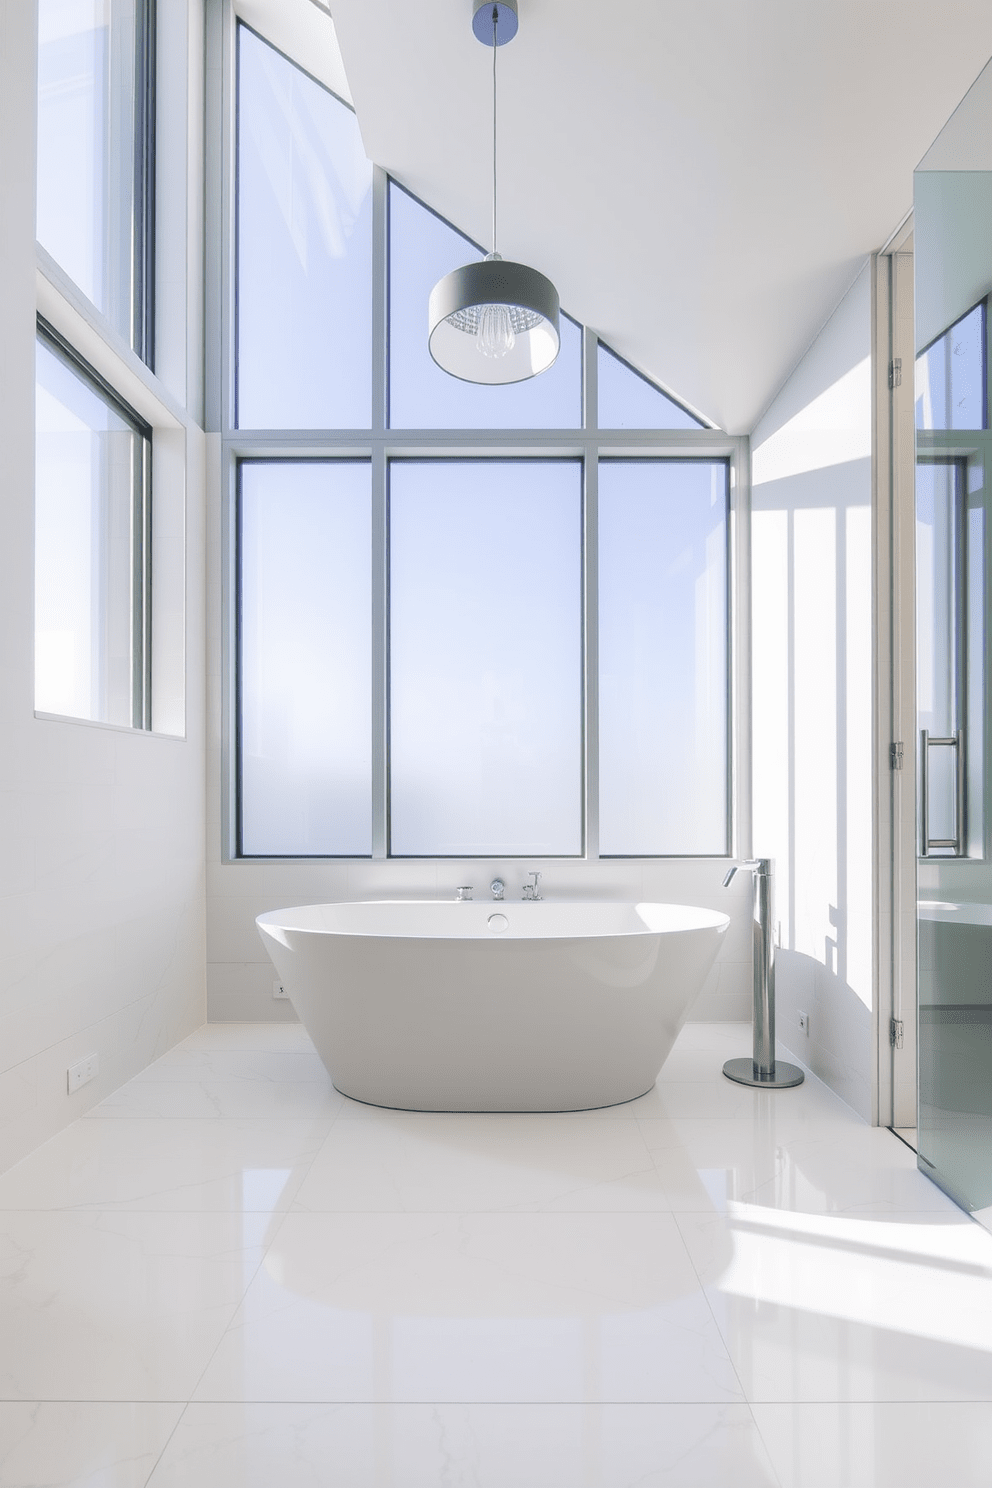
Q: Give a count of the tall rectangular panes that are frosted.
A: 3